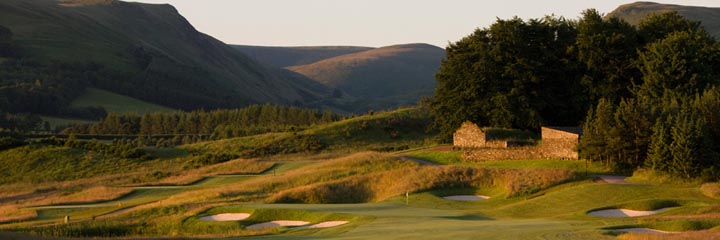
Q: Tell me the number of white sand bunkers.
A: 6